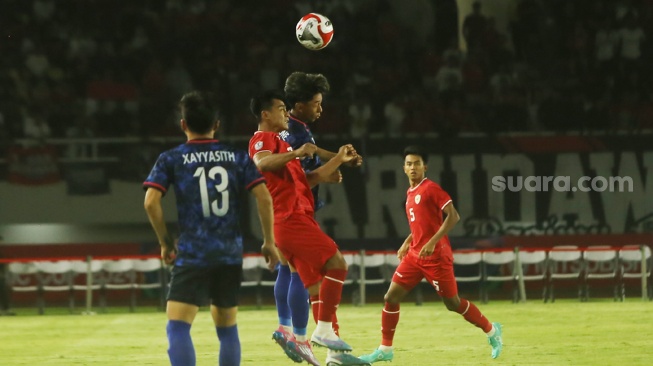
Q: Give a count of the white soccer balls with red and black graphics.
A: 1